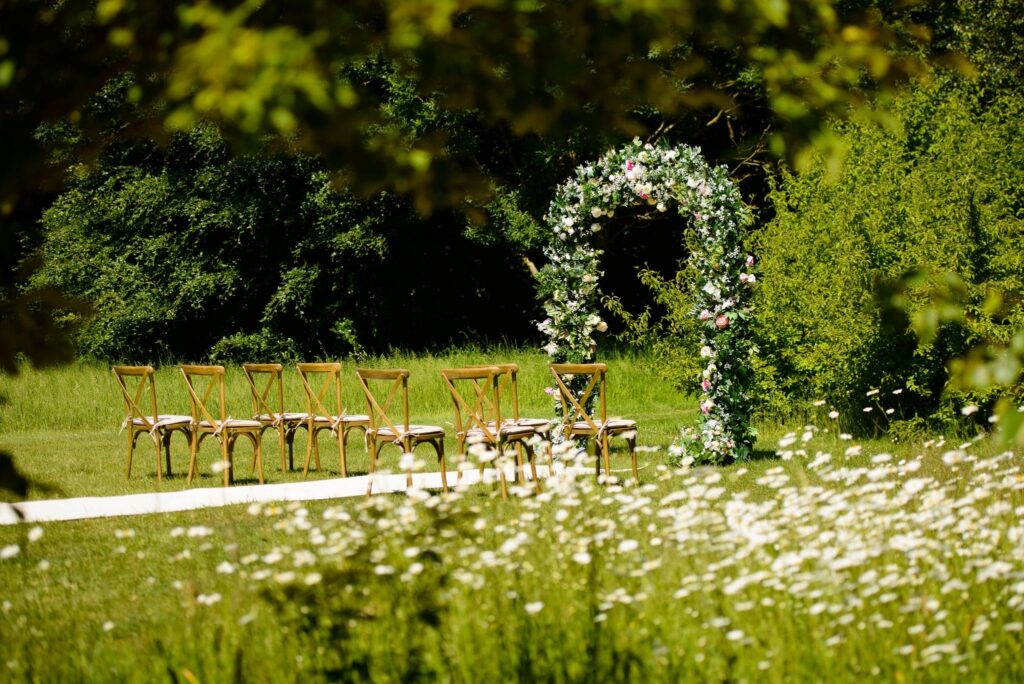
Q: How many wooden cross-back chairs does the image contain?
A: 8